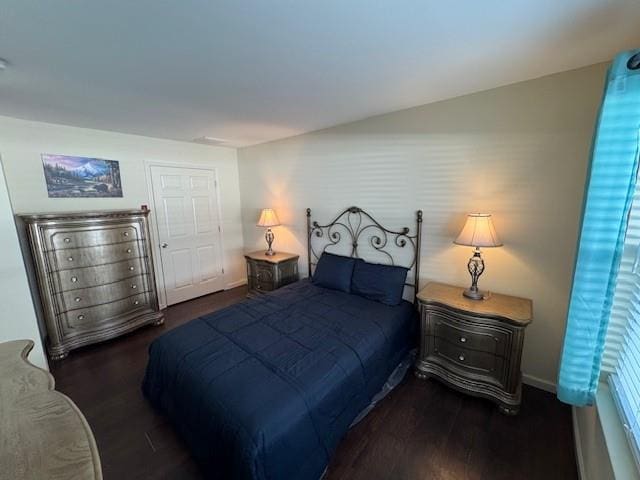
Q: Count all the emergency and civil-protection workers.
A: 0